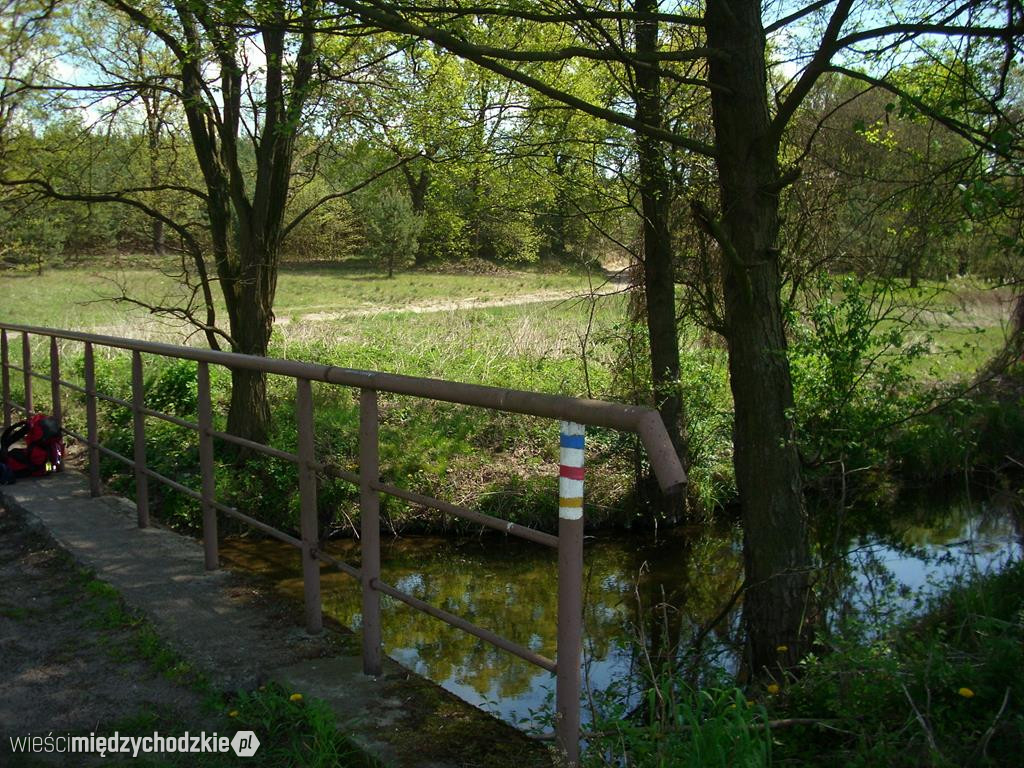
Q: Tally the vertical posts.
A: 9